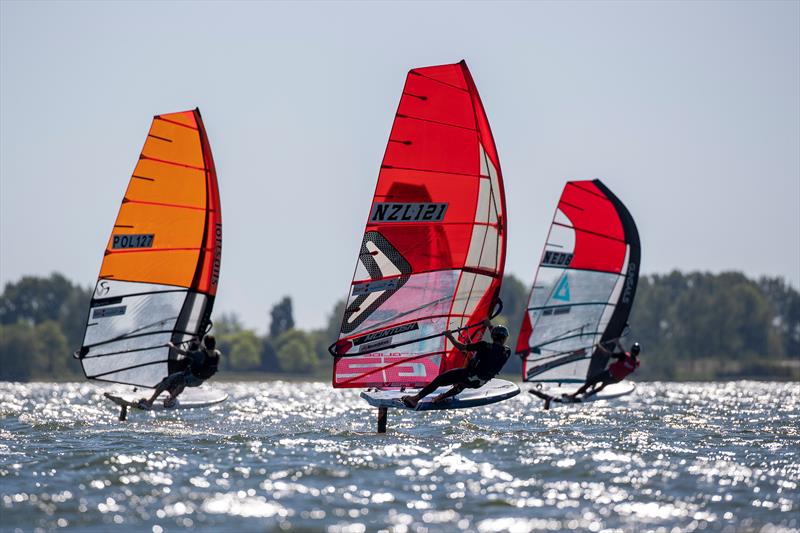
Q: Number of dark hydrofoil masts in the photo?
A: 3